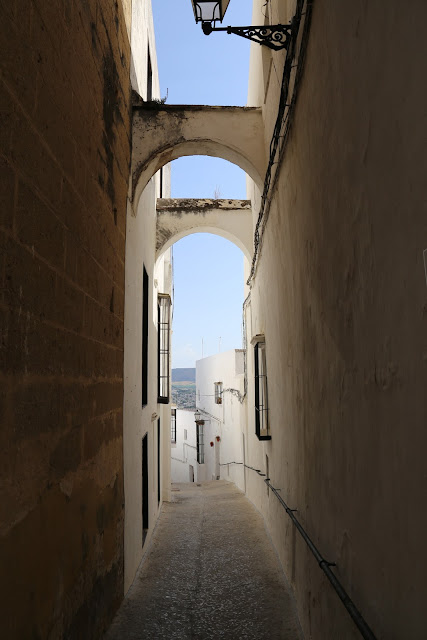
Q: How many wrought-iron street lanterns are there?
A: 2